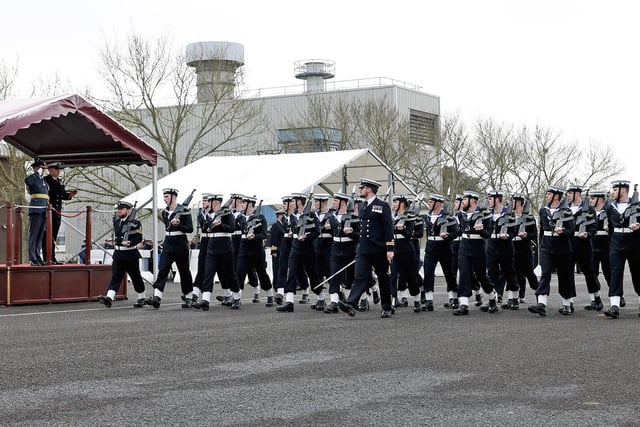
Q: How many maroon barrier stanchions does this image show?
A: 4